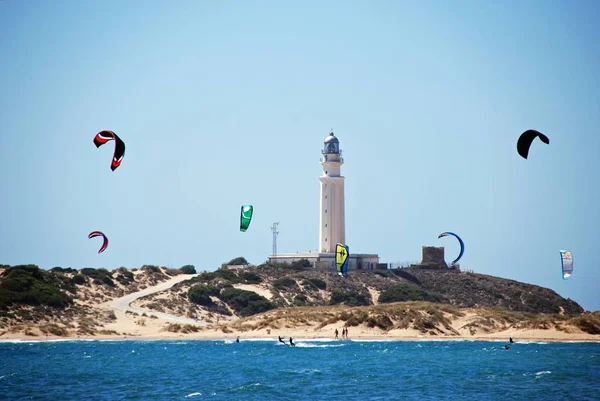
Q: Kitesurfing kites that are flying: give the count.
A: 7